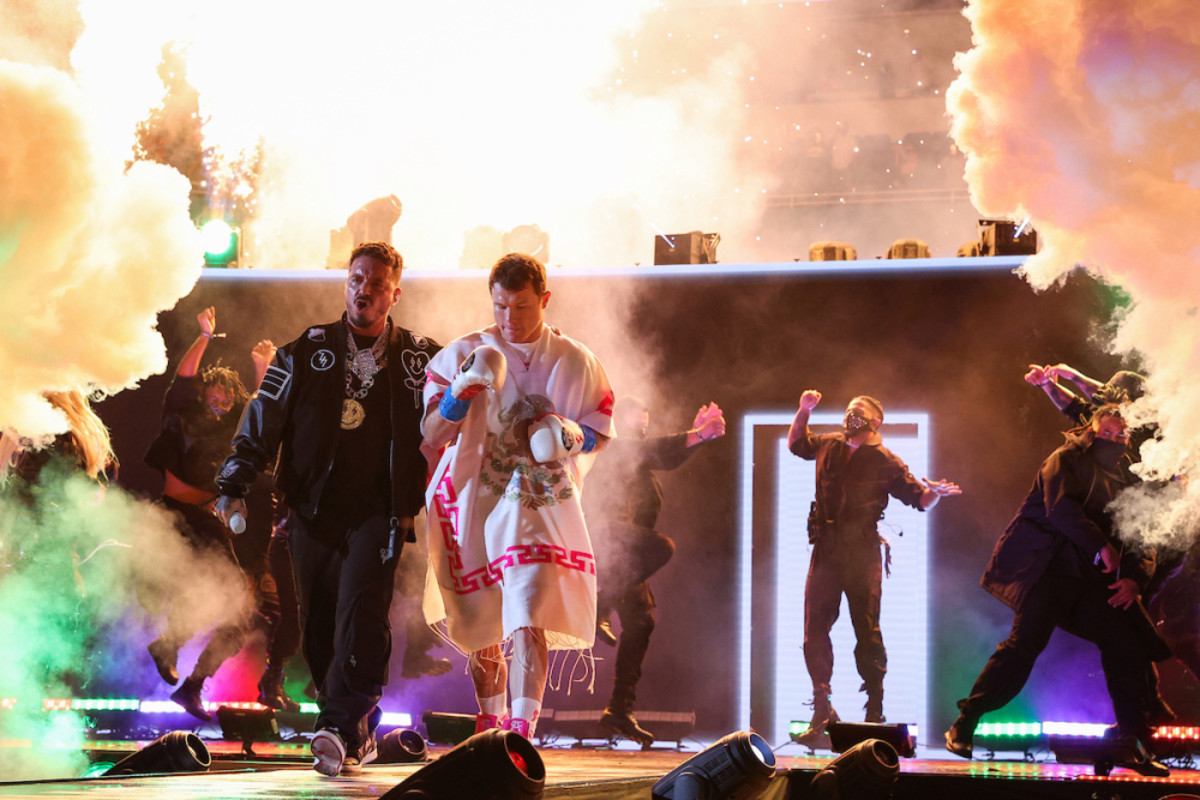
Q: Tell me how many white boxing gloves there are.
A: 2